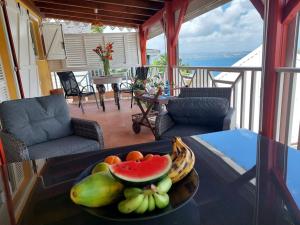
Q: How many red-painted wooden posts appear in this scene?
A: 3